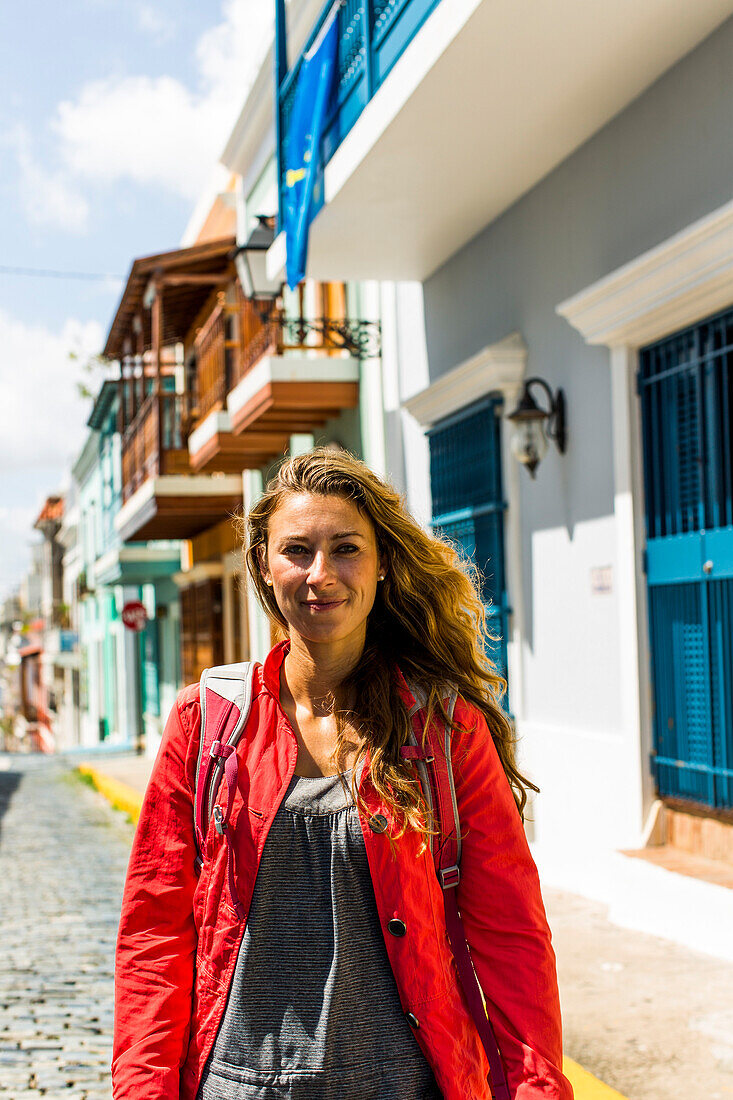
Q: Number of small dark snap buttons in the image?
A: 3